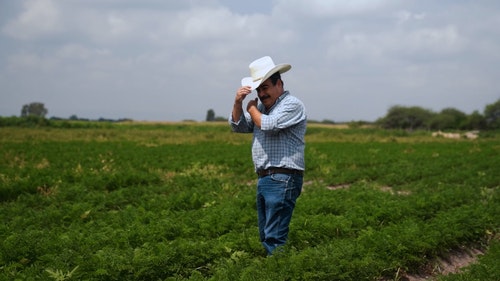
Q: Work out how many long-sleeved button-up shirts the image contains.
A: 1